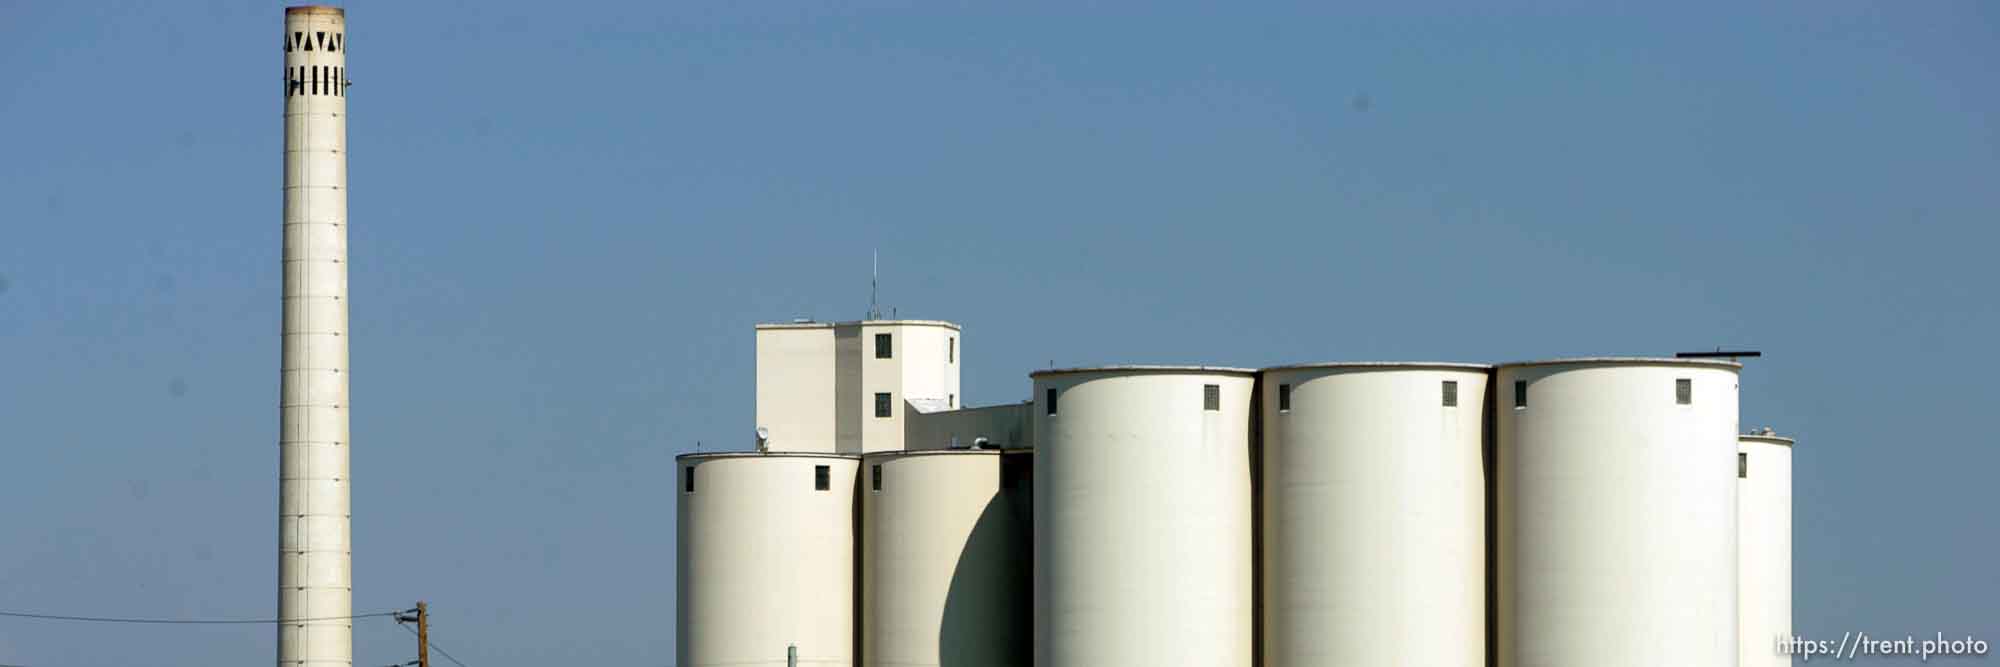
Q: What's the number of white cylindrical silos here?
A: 6